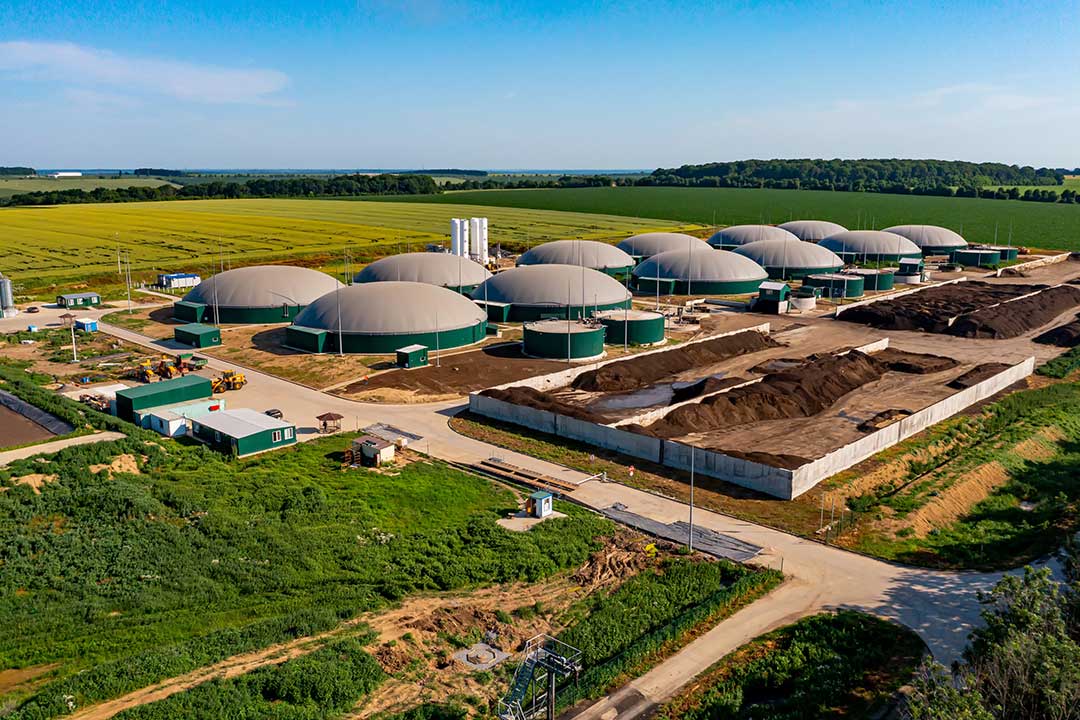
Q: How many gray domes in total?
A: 12